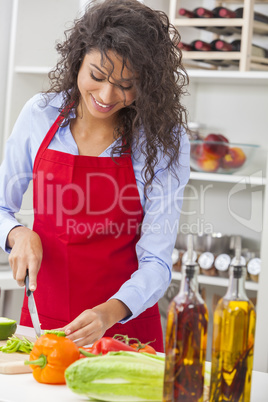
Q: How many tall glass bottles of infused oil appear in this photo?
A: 2